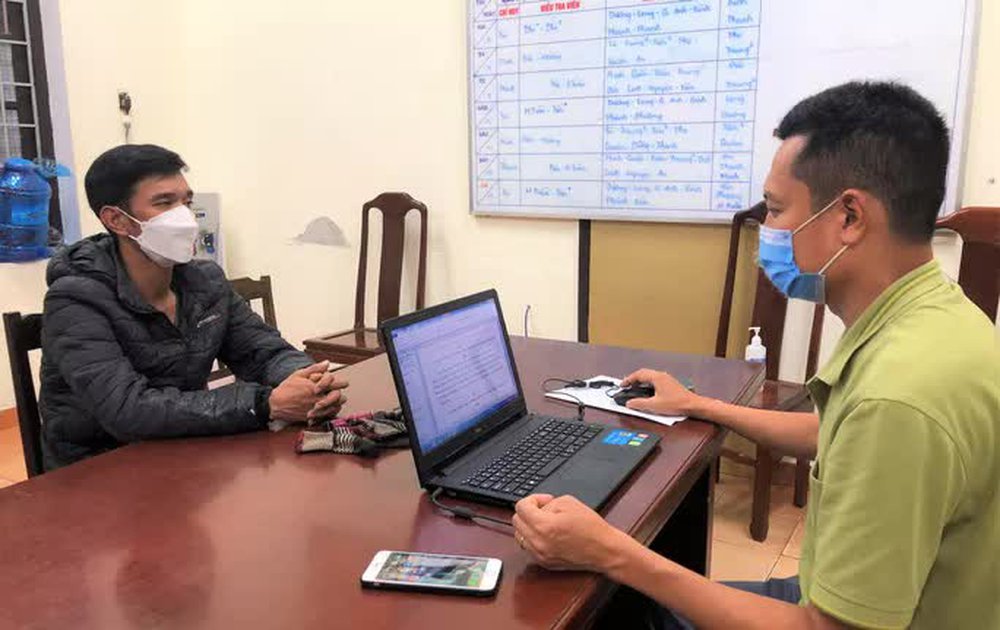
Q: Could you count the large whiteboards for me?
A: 1